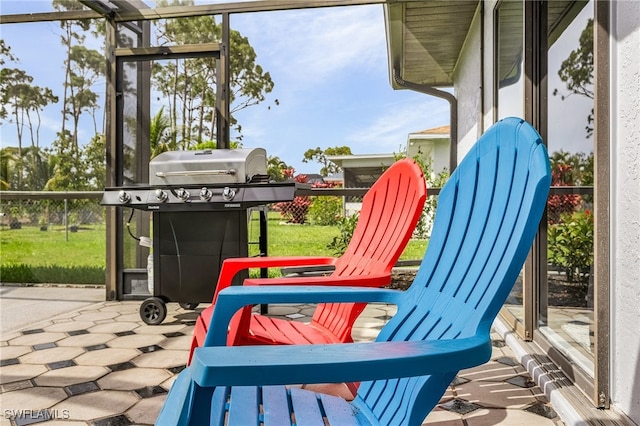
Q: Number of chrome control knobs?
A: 5